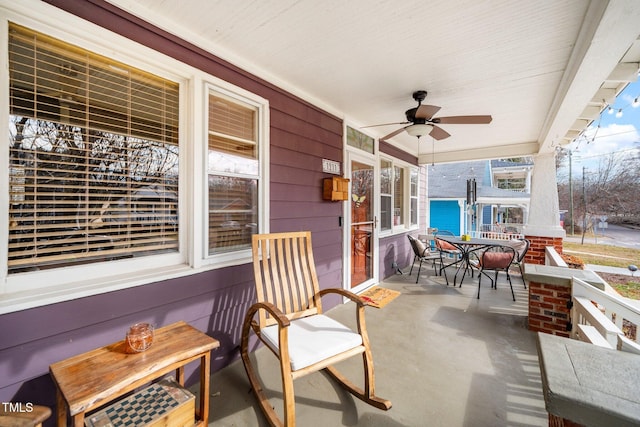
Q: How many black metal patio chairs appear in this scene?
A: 4